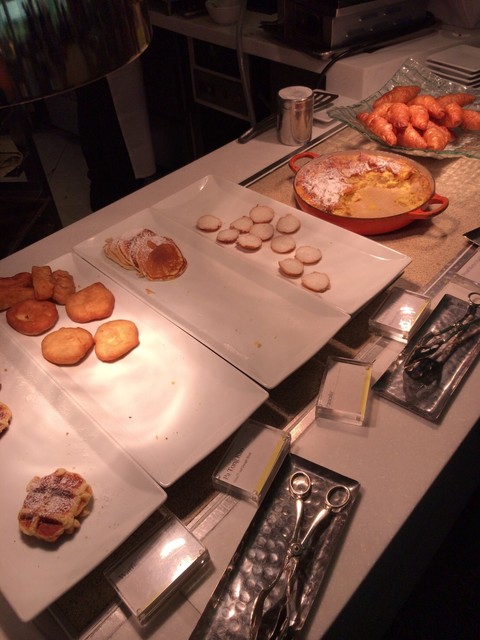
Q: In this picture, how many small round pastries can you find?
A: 11